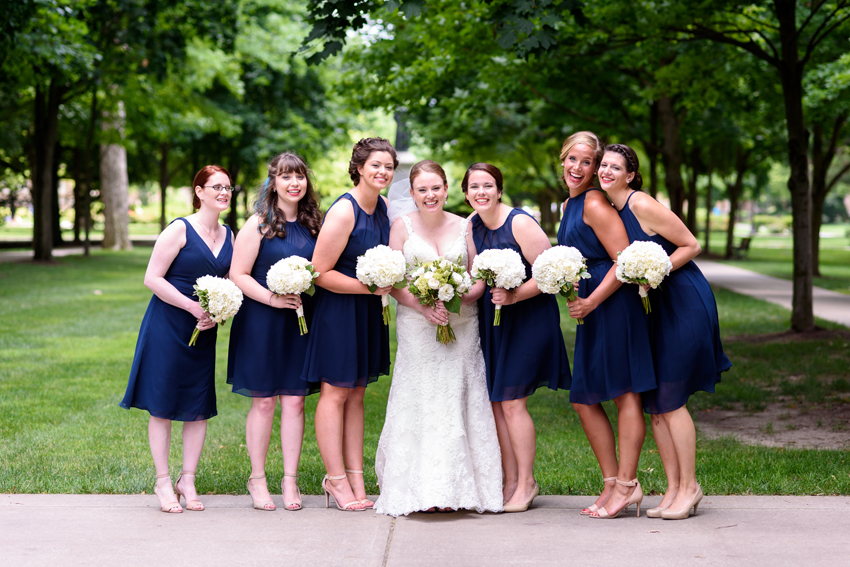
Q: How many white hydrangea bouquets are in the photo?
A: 6